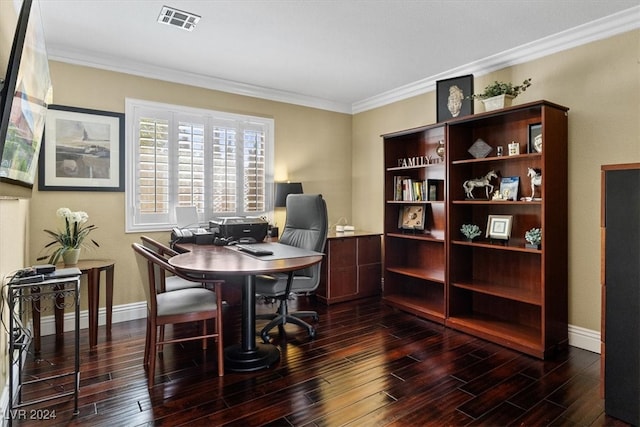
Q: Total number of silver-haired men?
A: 0